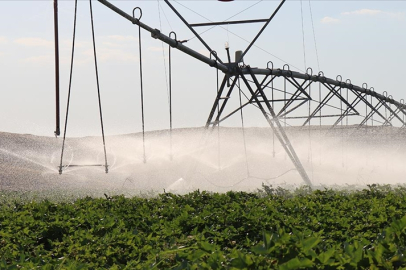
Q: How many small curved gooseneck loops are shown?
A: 14